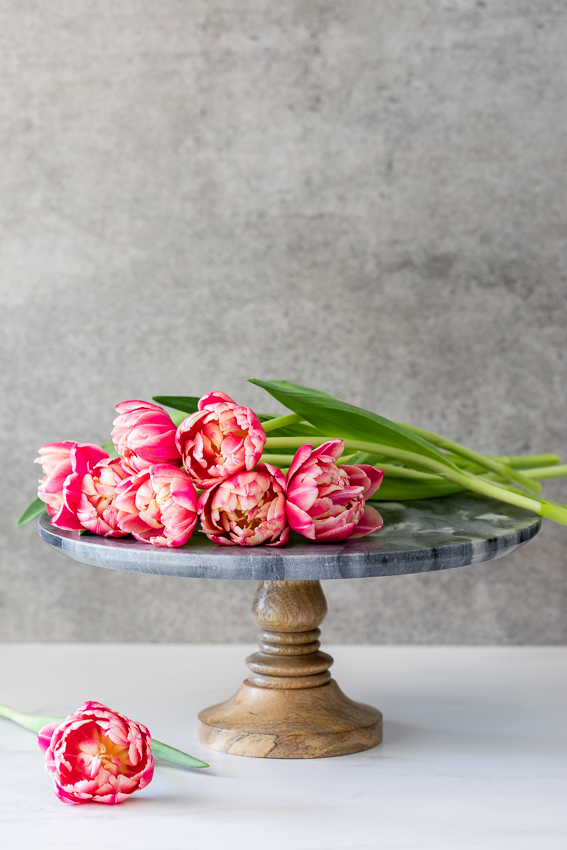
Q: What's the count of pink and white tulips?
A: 8